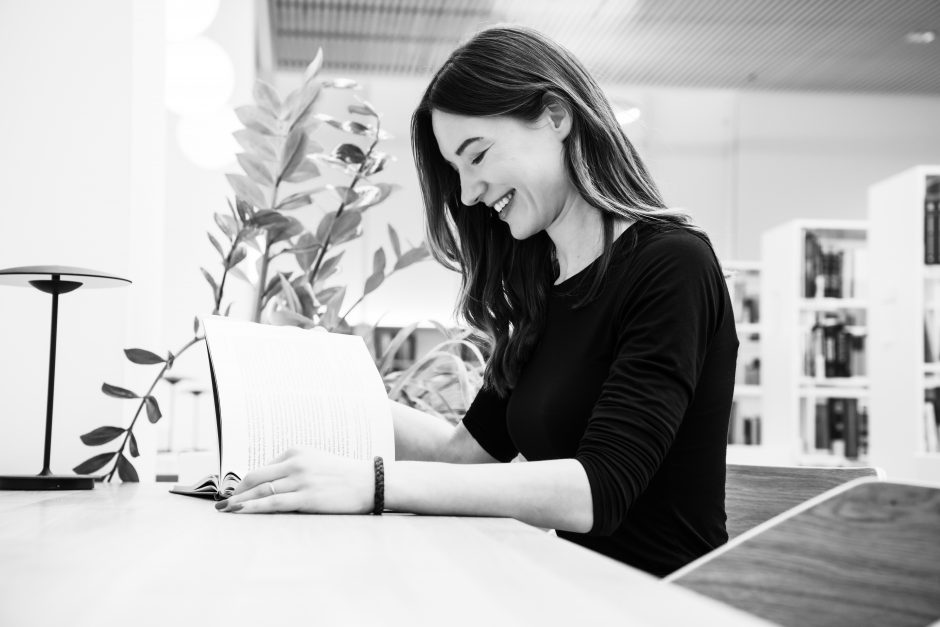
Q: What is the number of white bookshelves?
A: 3